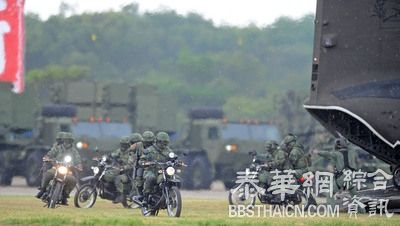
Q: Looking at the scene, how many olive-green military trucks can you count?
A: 2